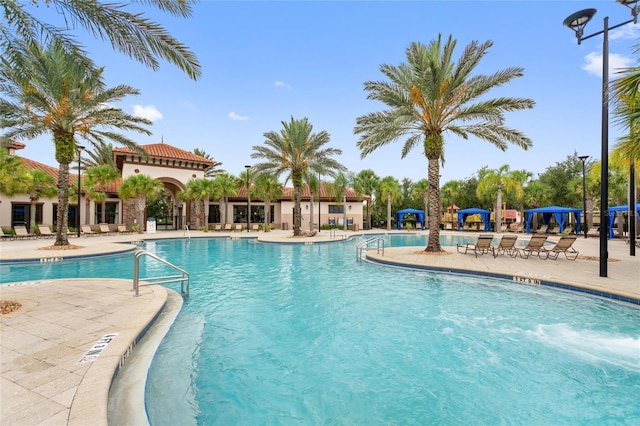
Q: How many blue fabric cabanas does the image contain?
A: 4